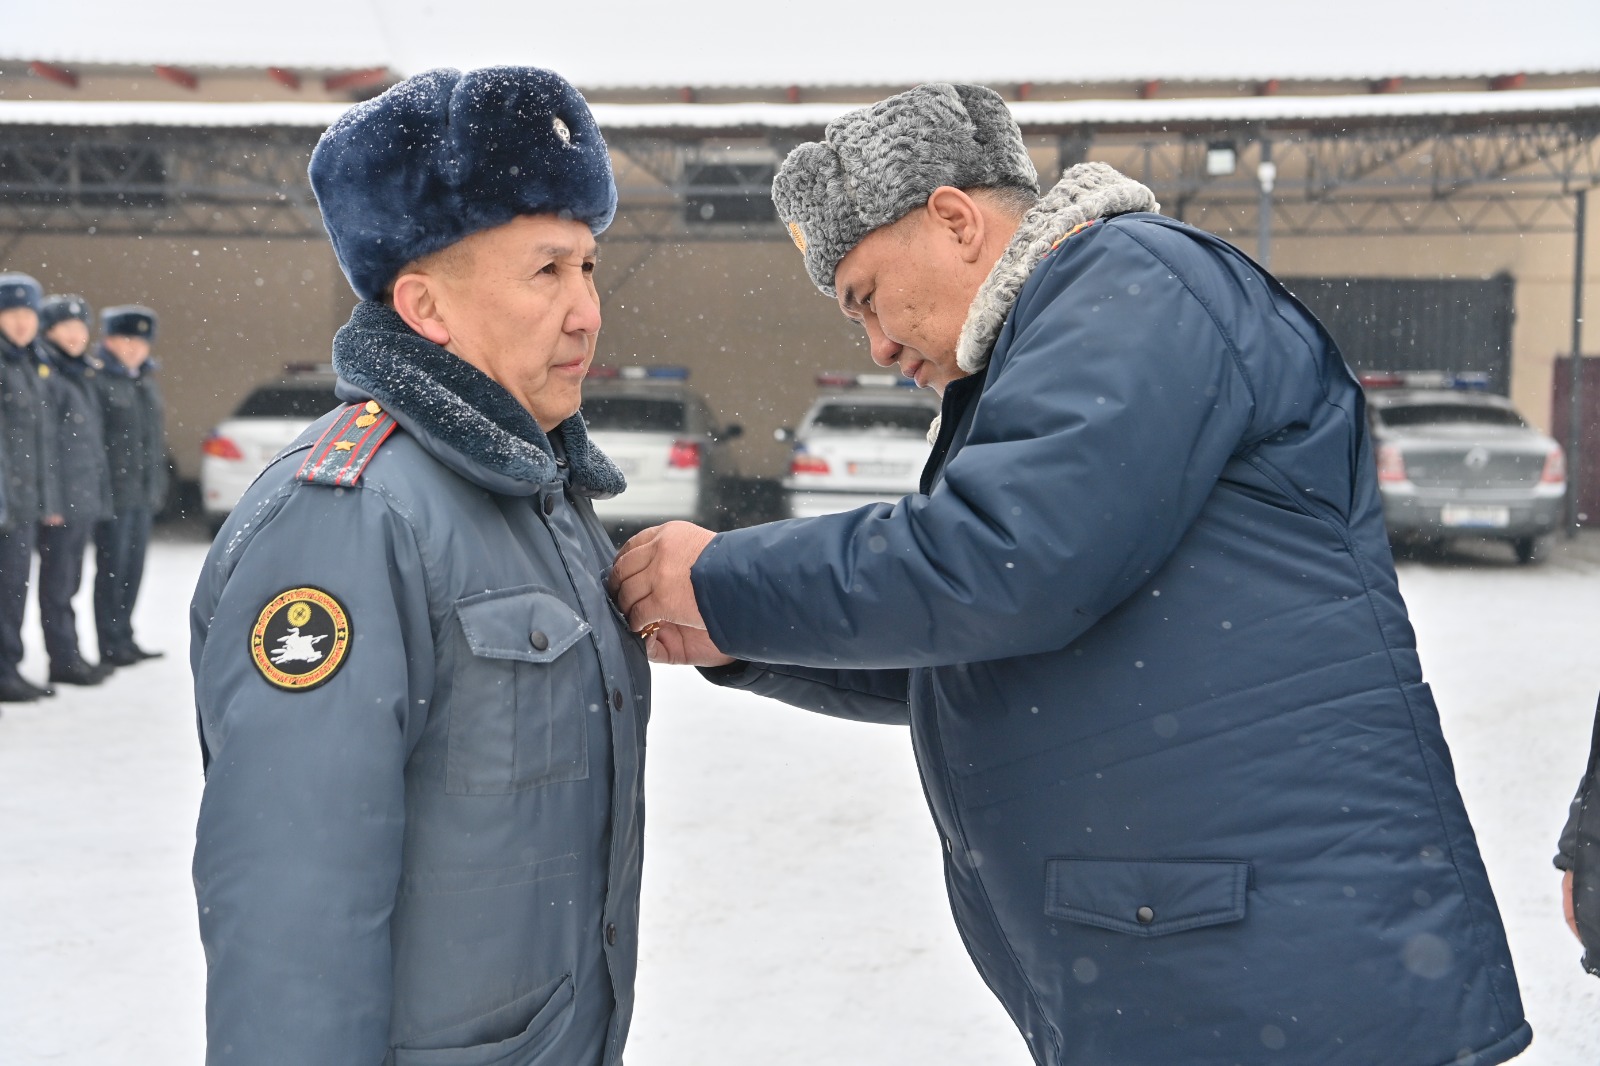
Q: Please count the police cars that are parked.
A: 4